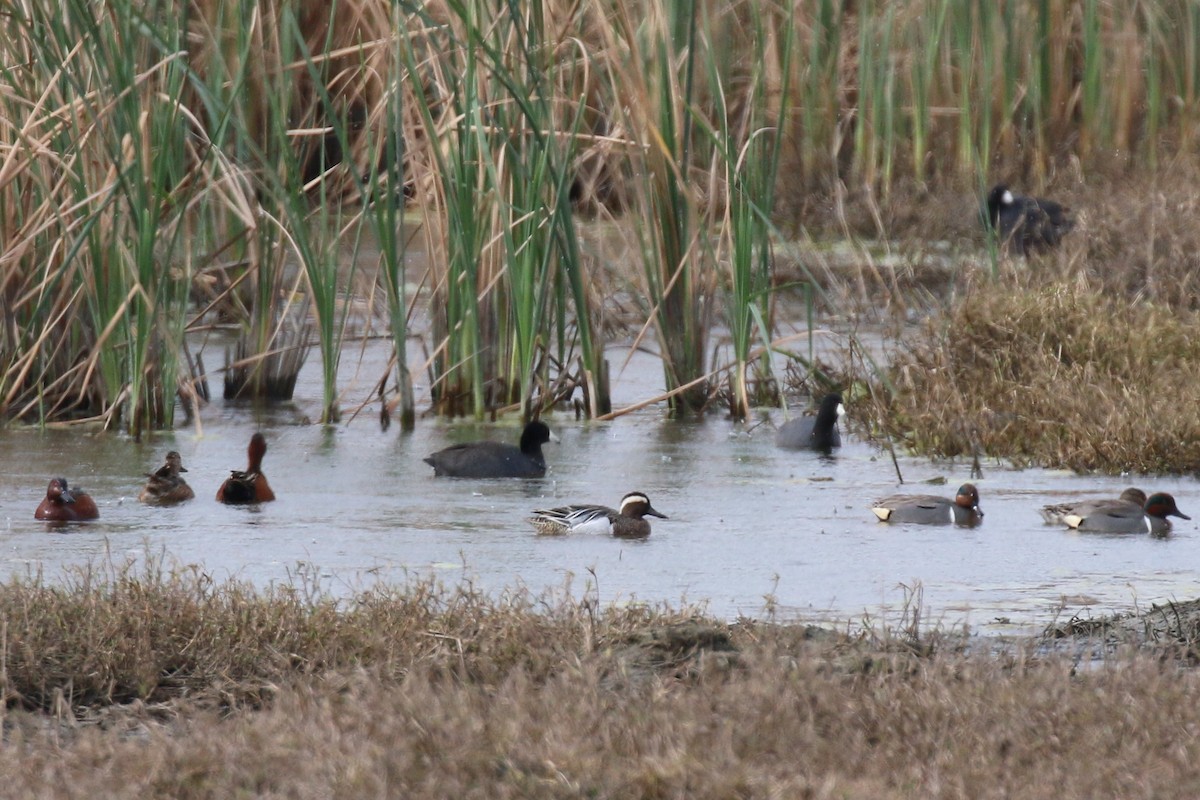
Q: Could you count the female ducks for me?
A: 2